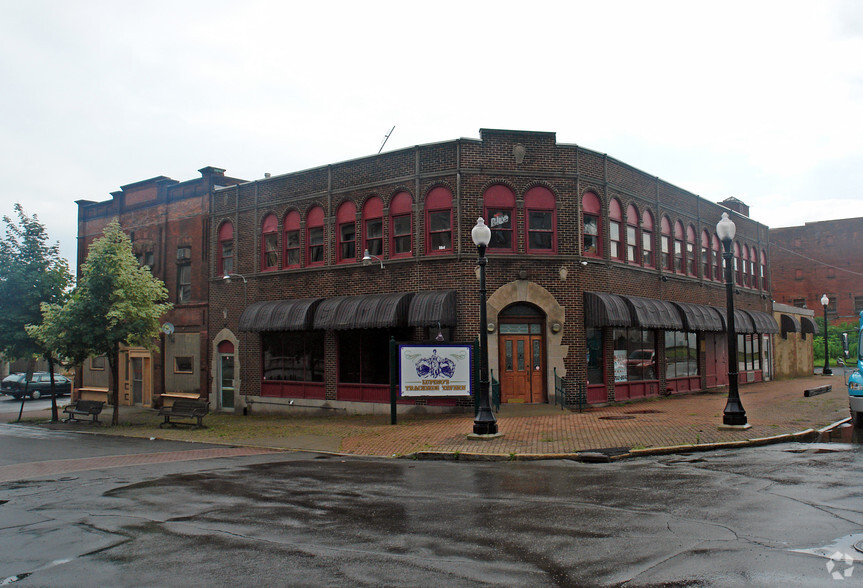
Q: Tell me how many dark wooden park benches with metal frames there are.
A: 2